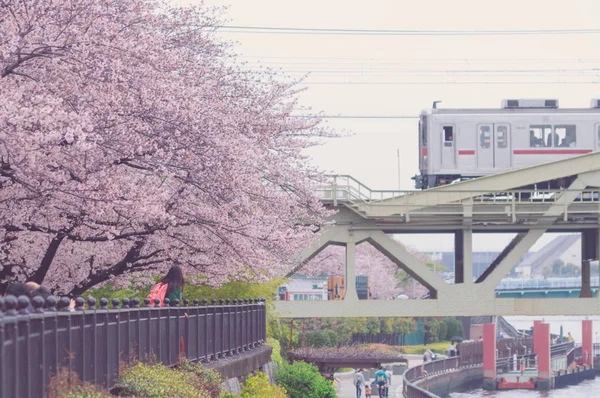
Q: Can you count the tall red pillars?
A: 4